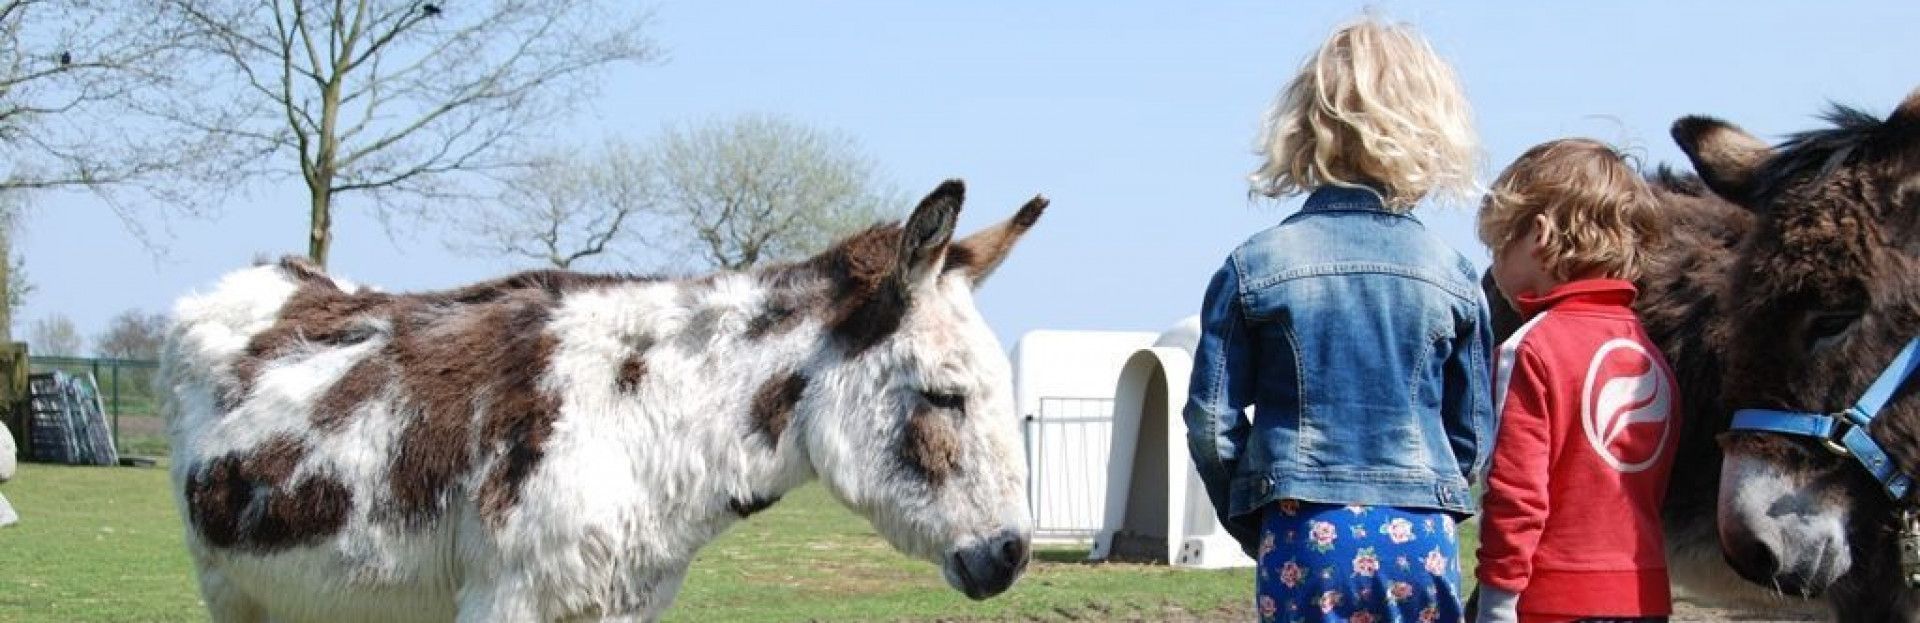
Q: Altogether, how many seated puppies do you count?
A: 0